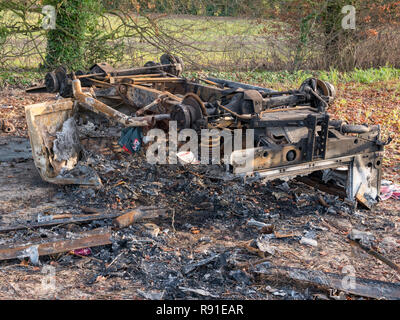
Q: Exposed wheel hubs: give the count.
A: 4